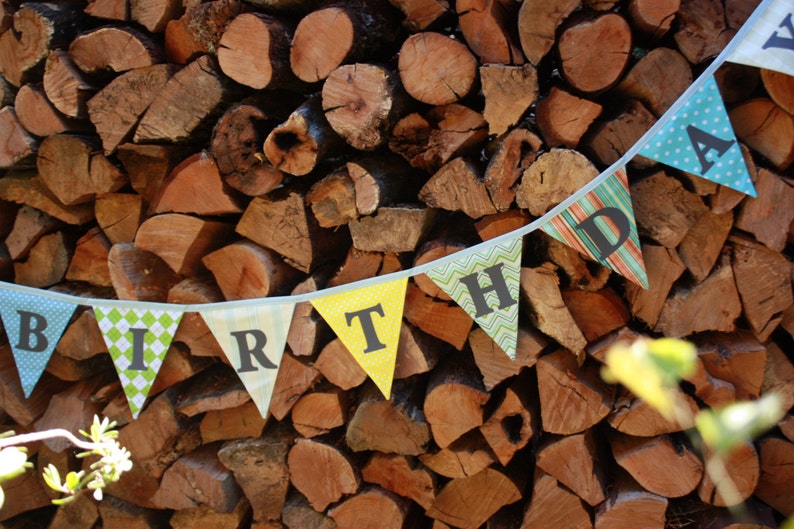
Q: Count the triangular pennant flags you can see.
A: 8